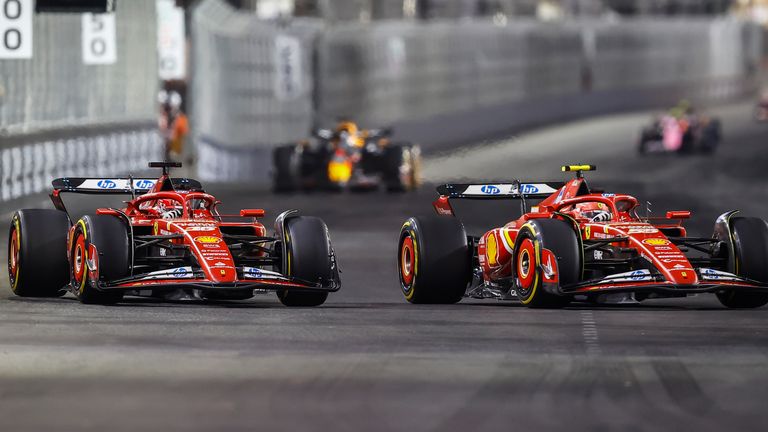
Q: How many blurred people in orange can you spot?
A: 2